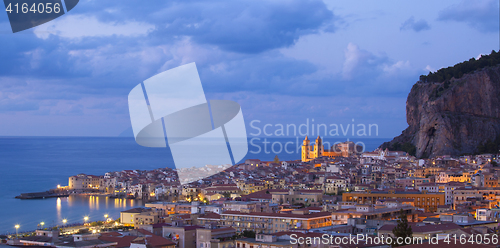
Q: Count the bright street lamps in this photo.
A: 5